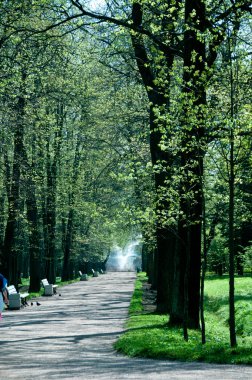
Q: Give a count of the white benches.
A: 5